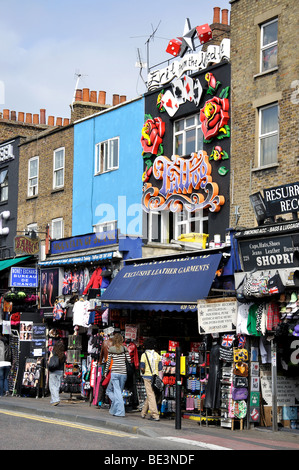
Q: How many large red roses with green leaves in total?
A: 2